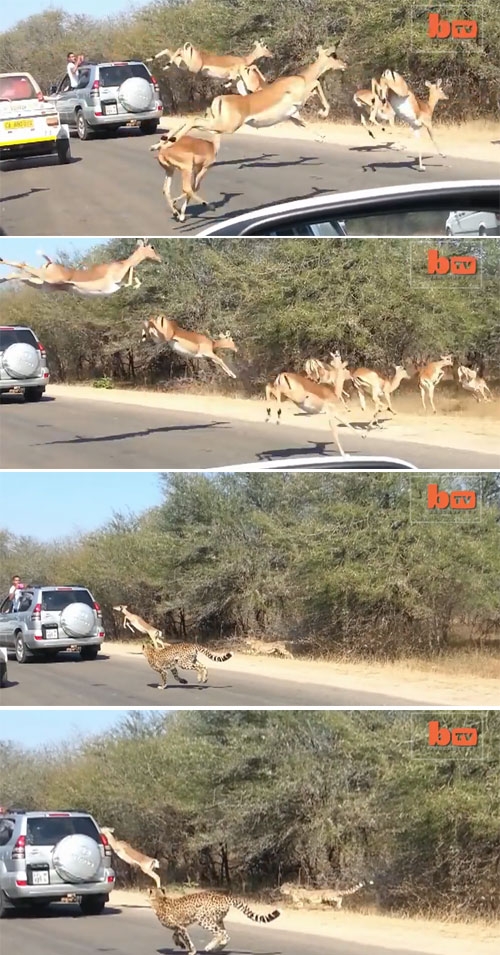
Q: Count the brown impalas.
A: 15